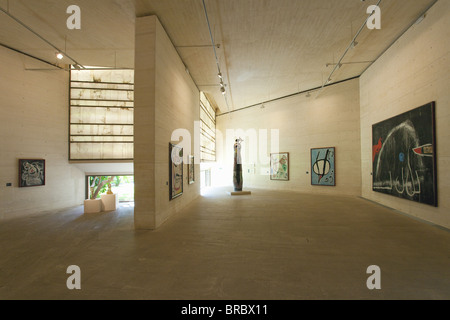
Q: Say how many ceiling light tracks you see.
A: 3